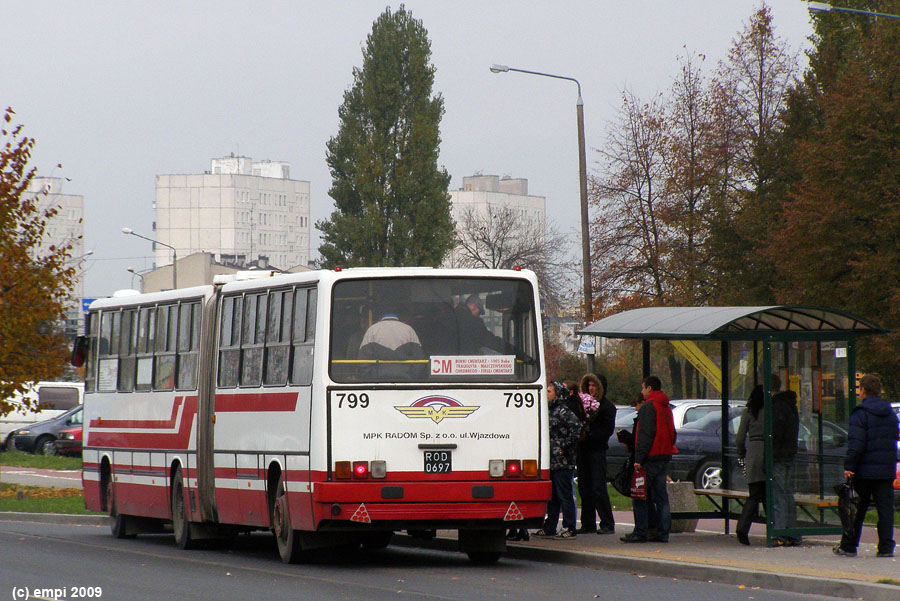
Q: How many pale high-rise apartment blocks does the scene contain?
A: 3